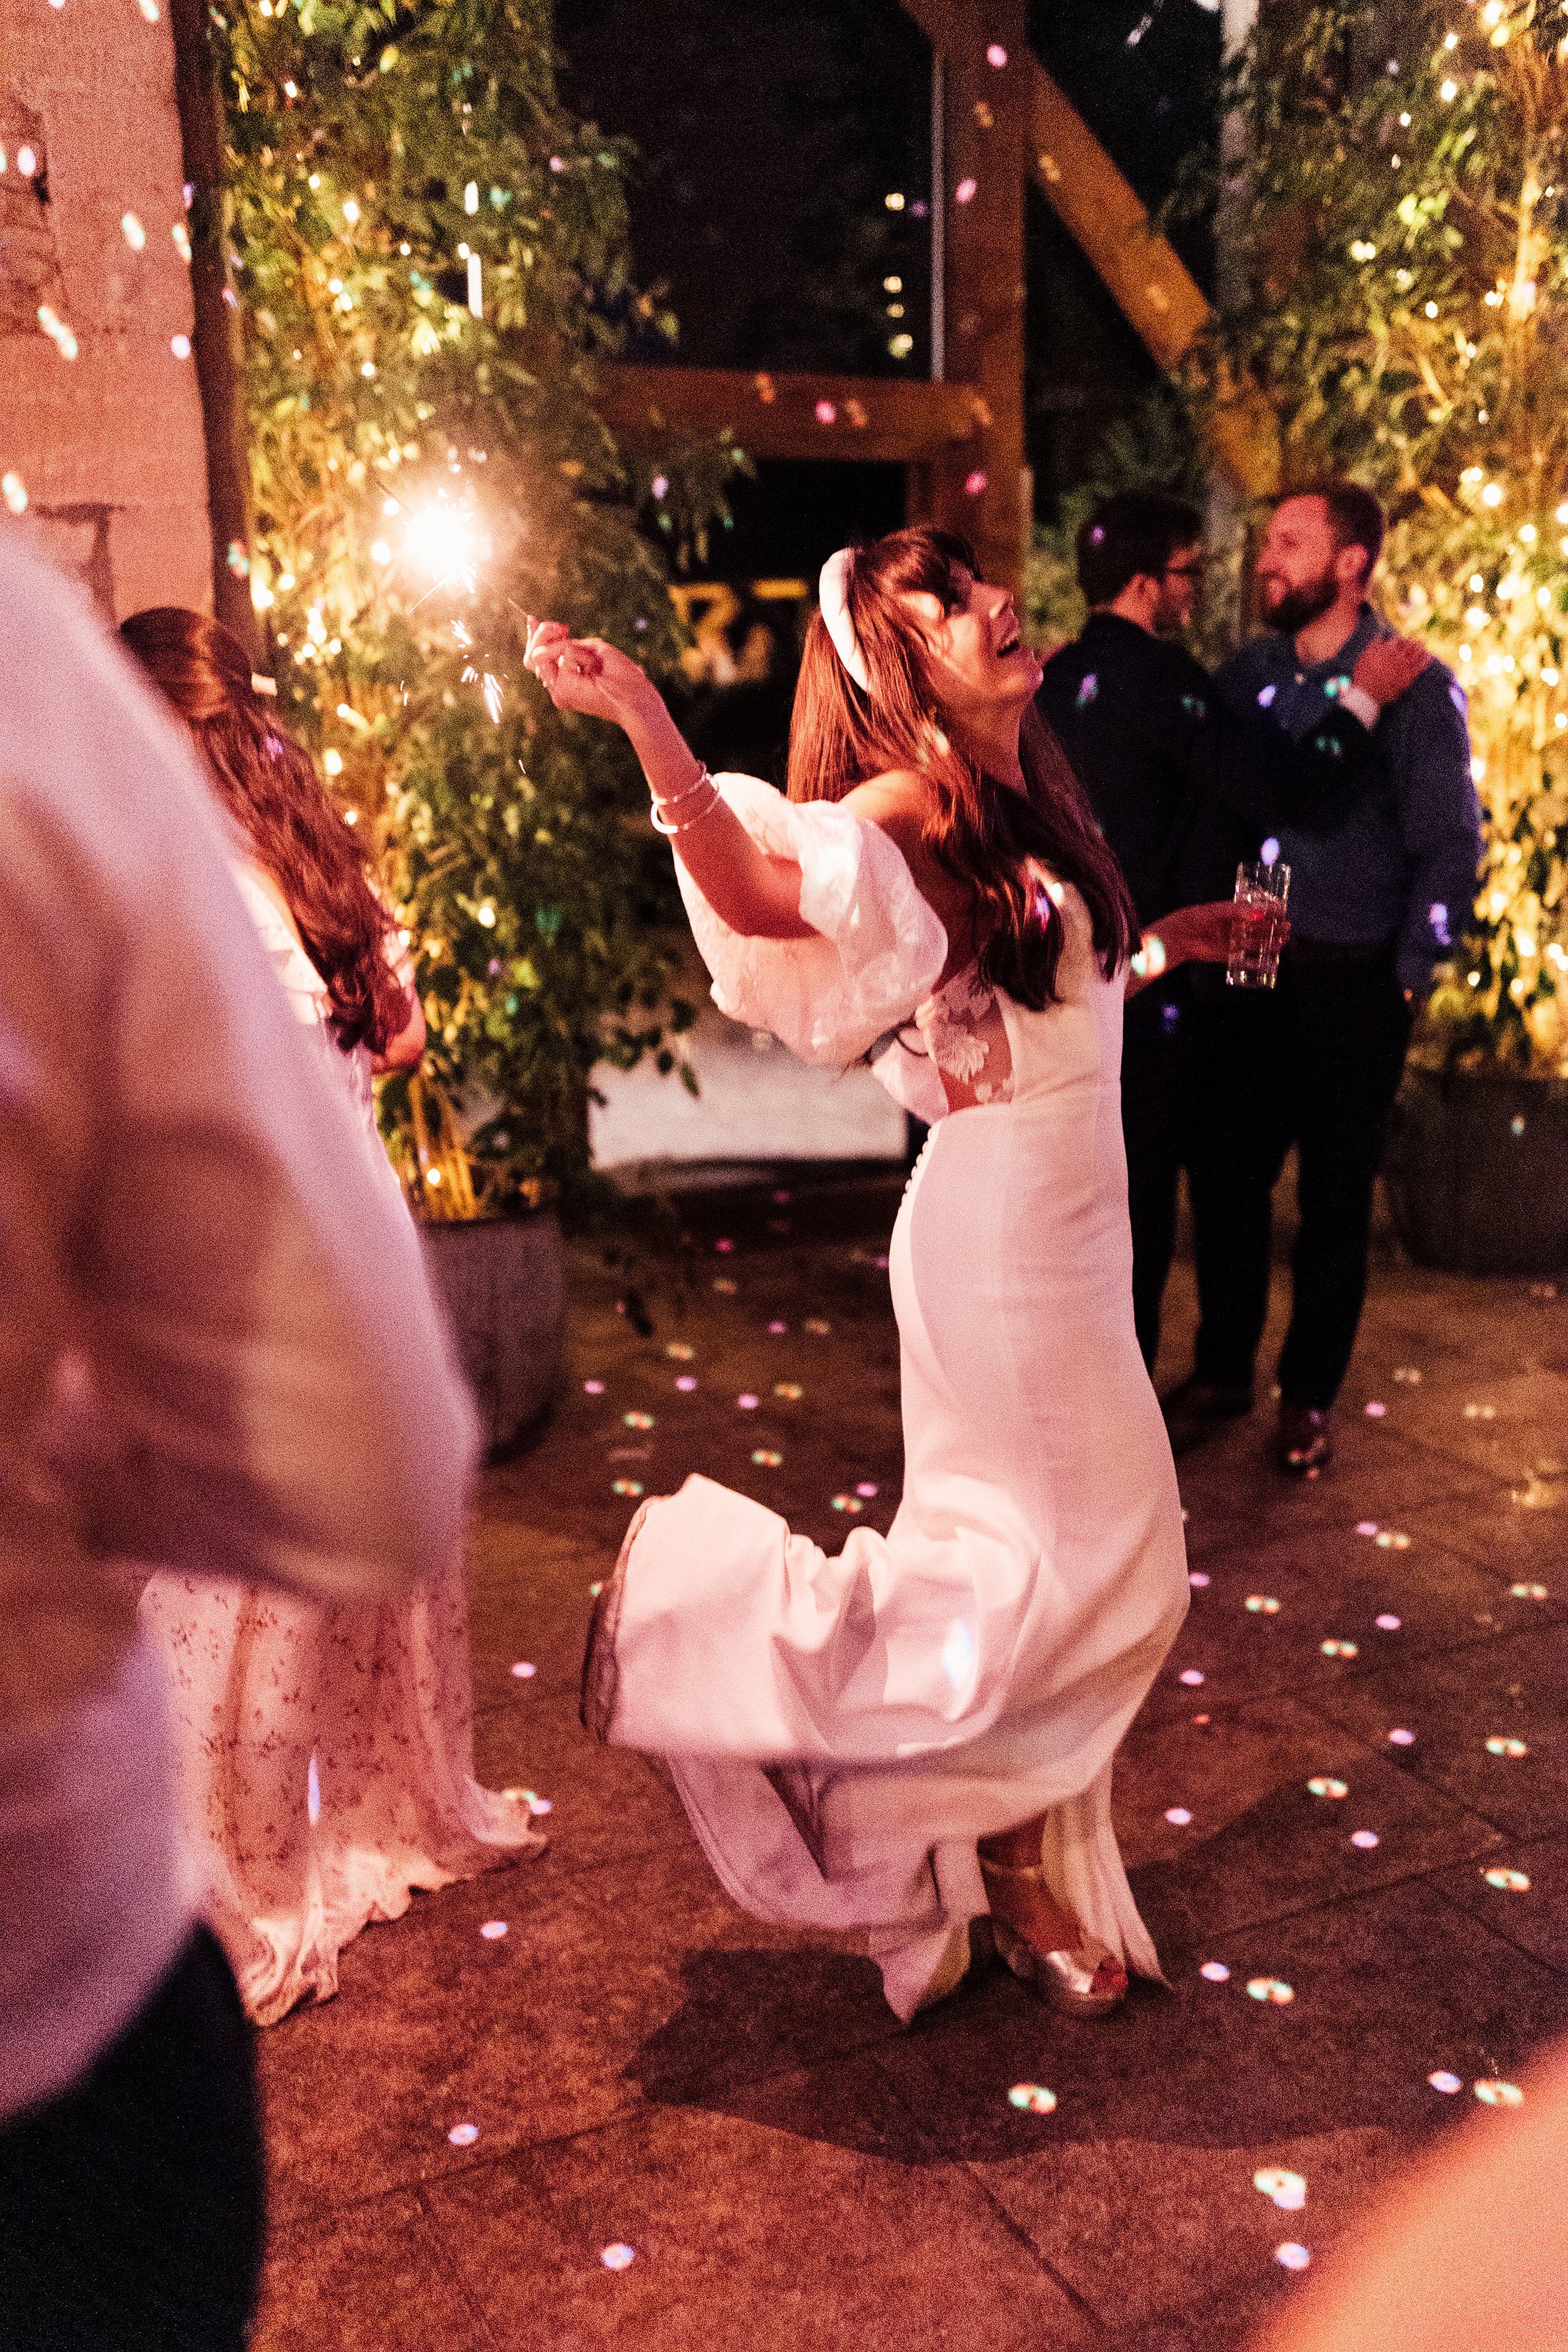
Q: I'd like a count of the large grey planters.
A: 2